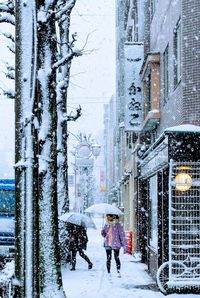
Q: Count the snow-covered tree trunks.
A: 3